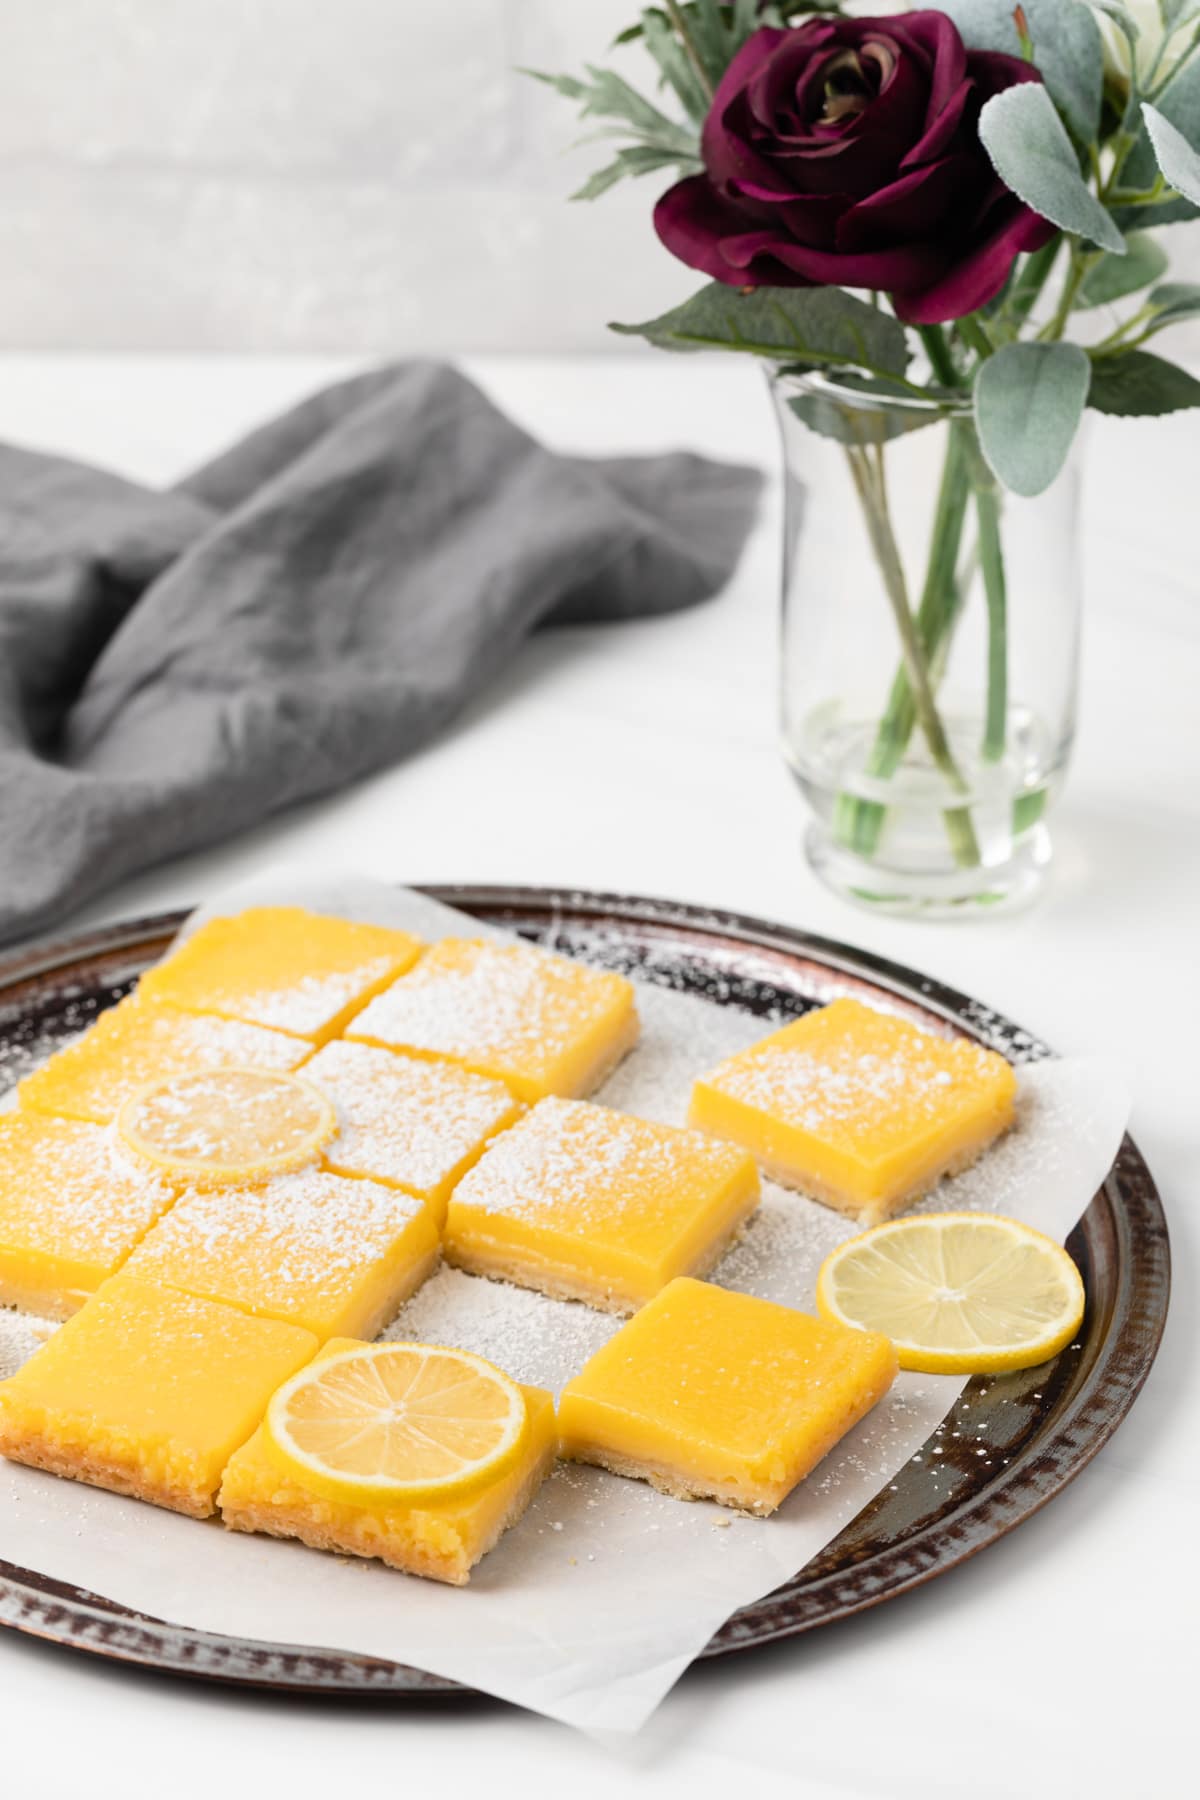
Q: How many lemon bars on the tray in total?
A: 11